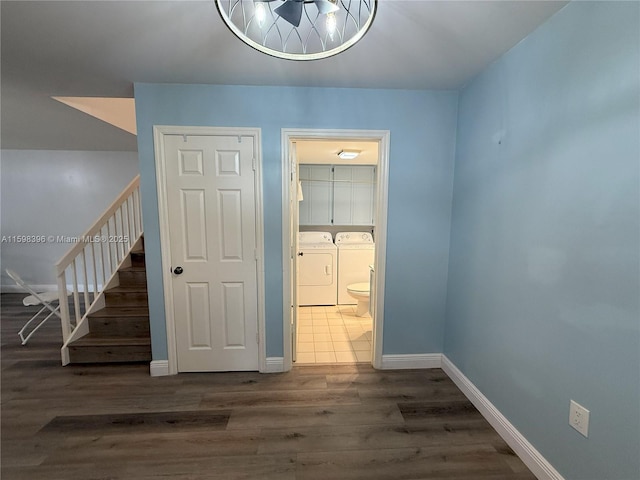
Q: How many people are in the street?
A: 0